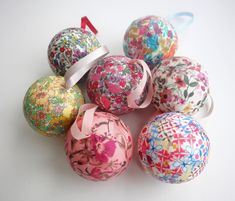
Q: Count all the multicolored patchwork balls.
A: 7